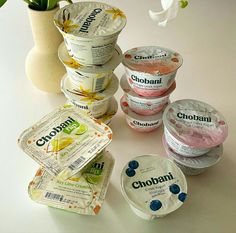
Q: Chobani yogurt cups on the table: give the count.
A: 12